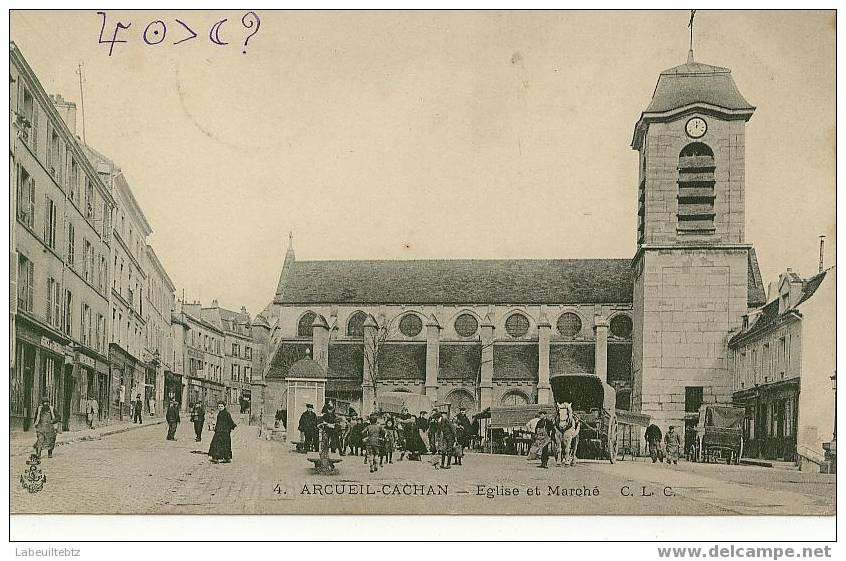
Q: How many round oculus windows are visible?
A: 5